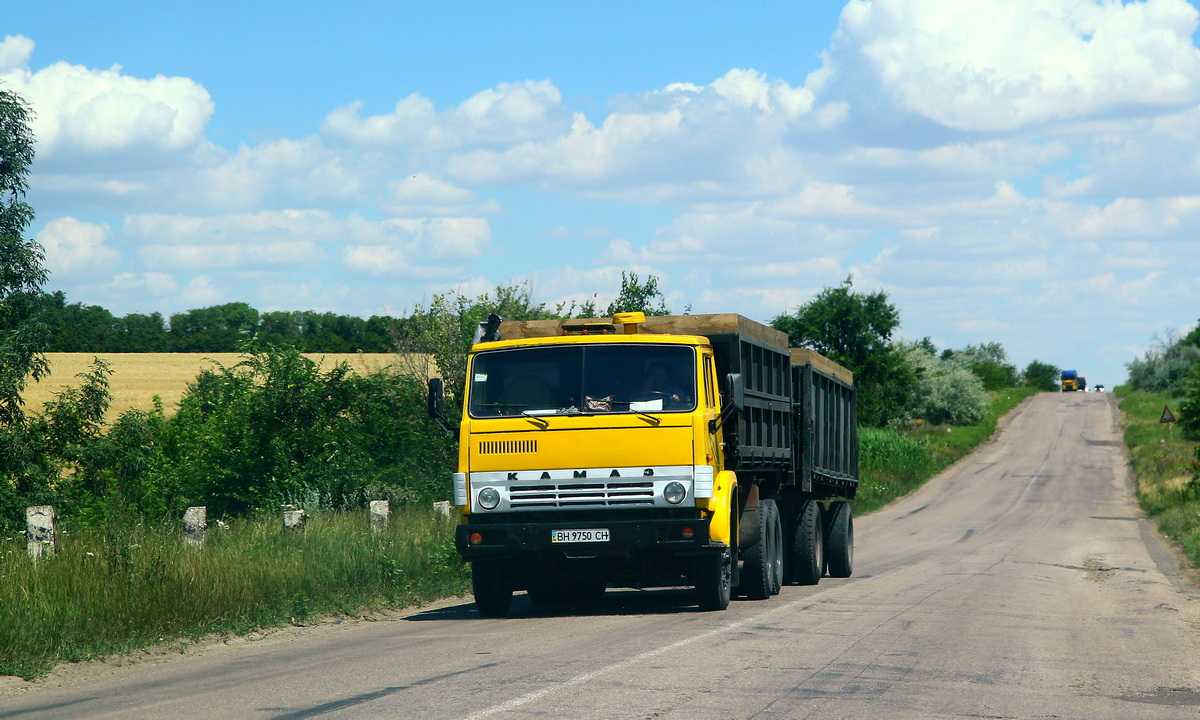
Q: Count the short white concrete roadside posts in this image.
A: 5